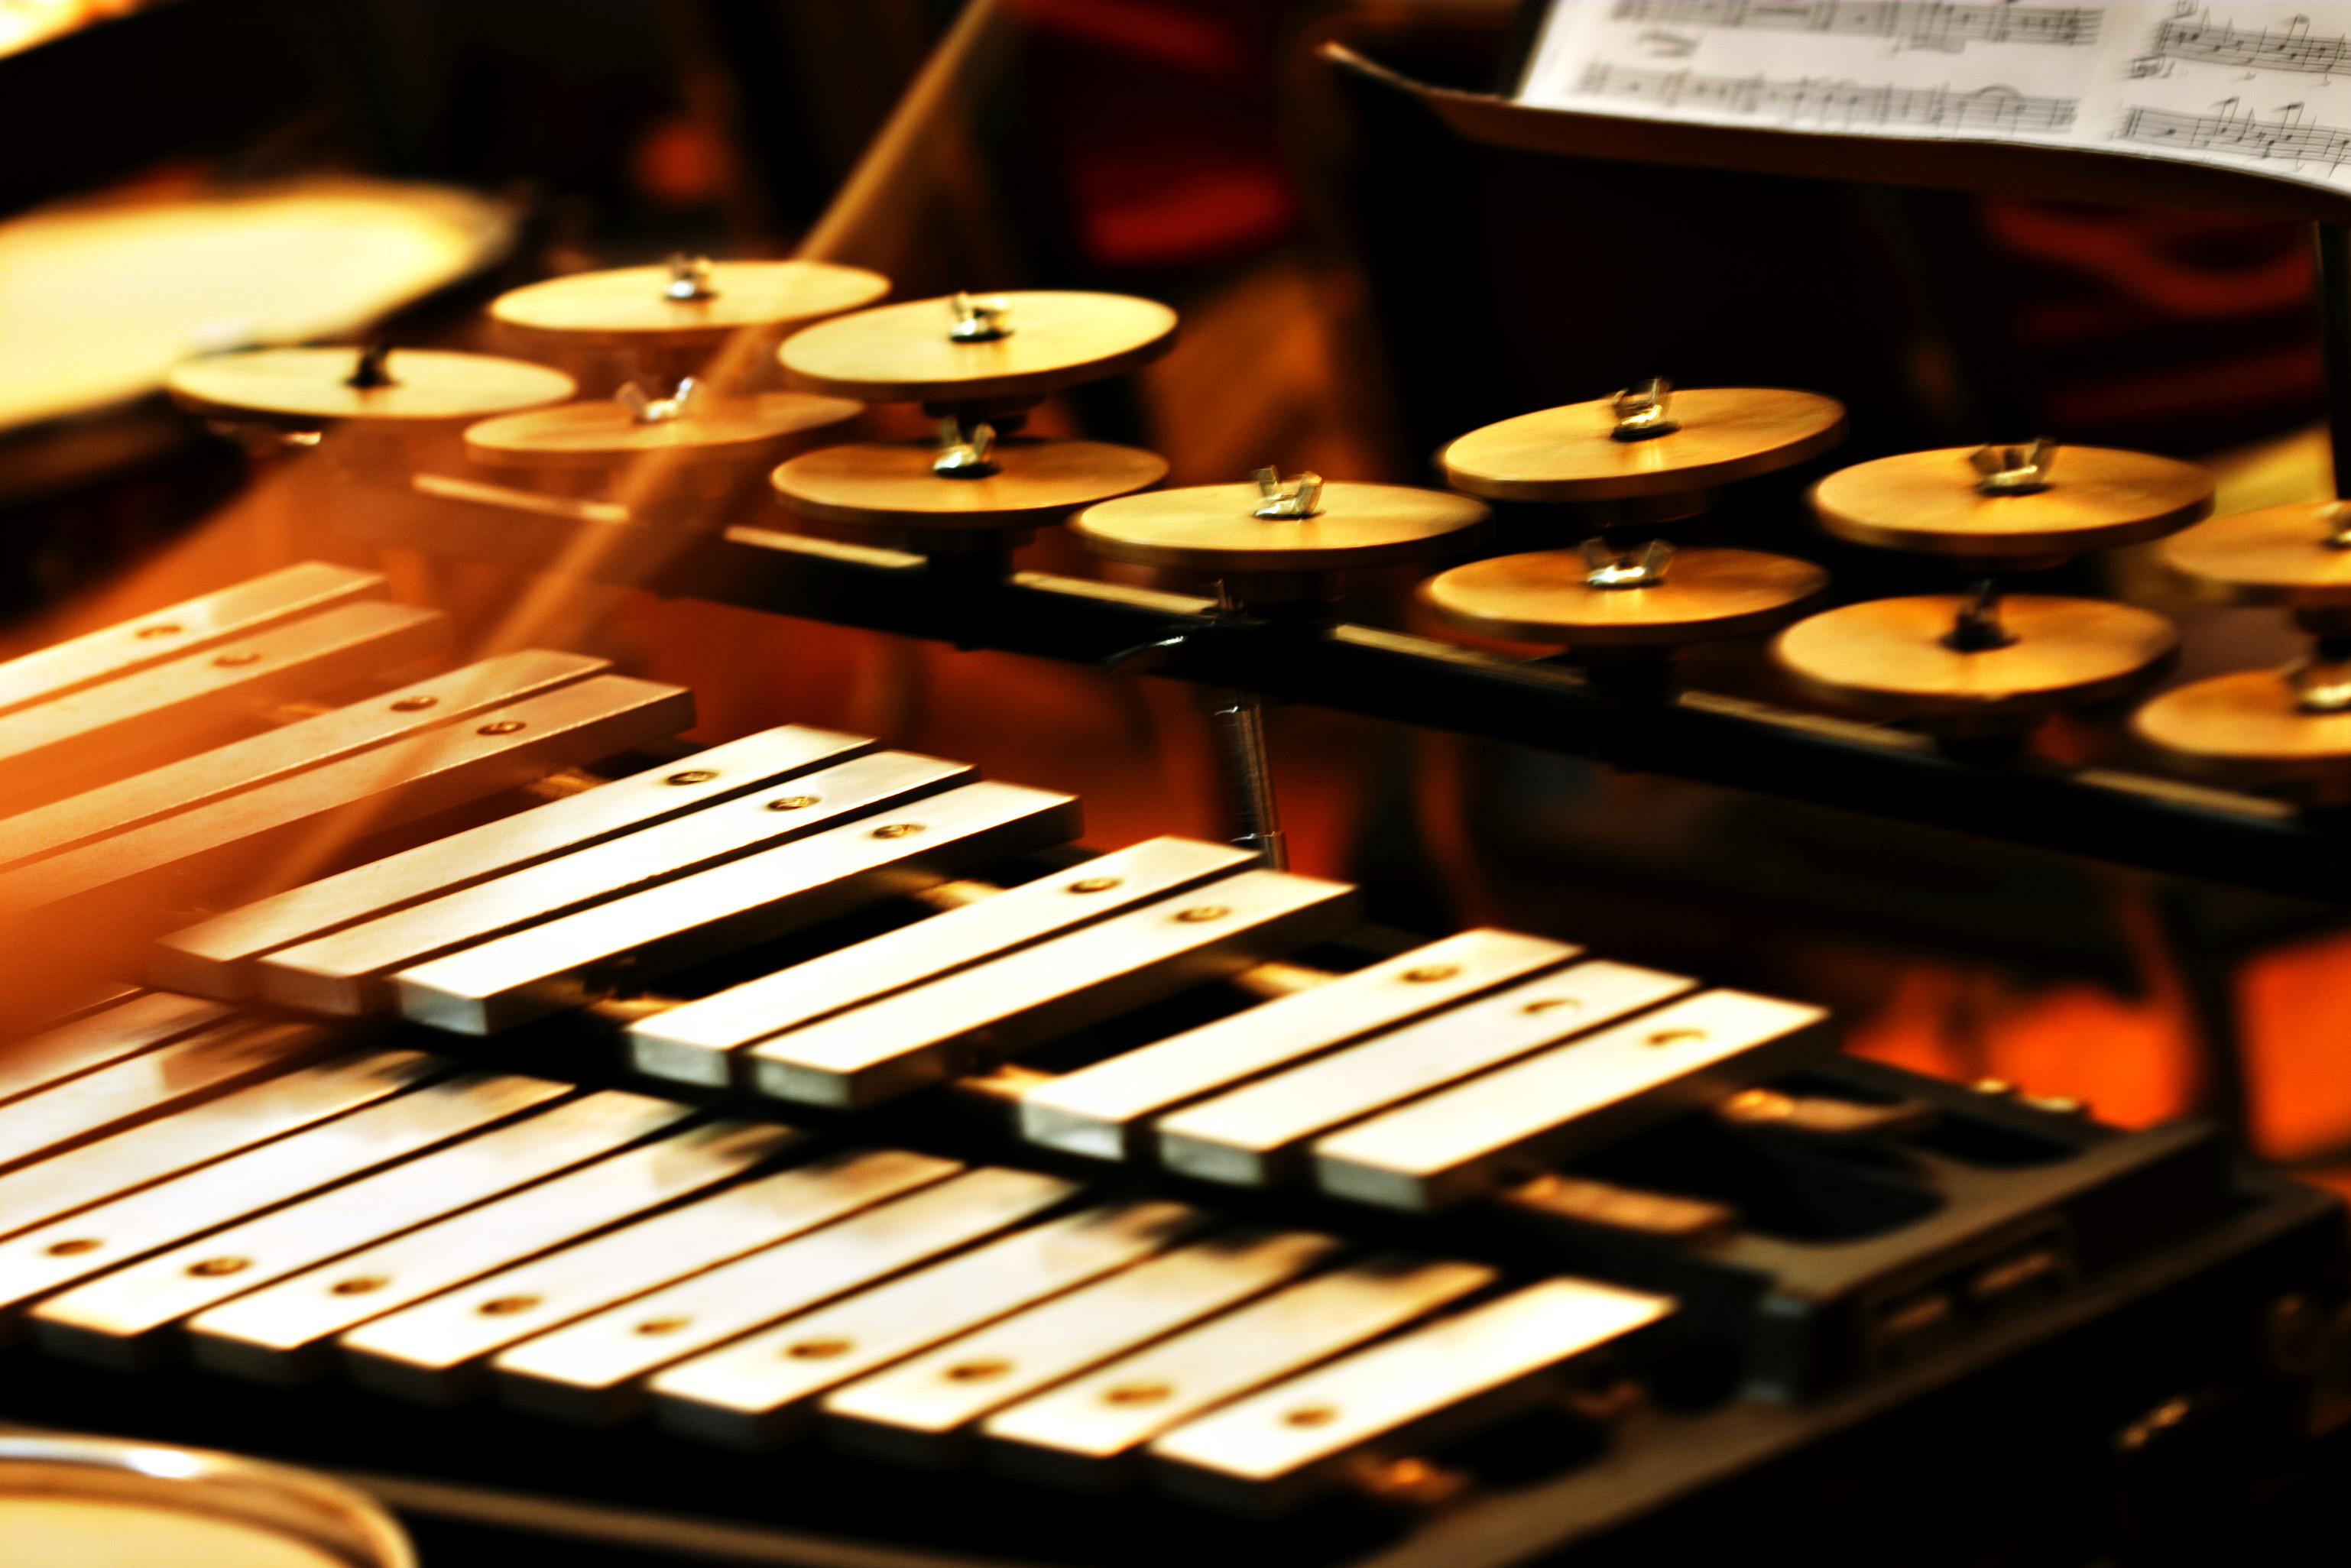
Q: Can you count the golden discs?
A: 12